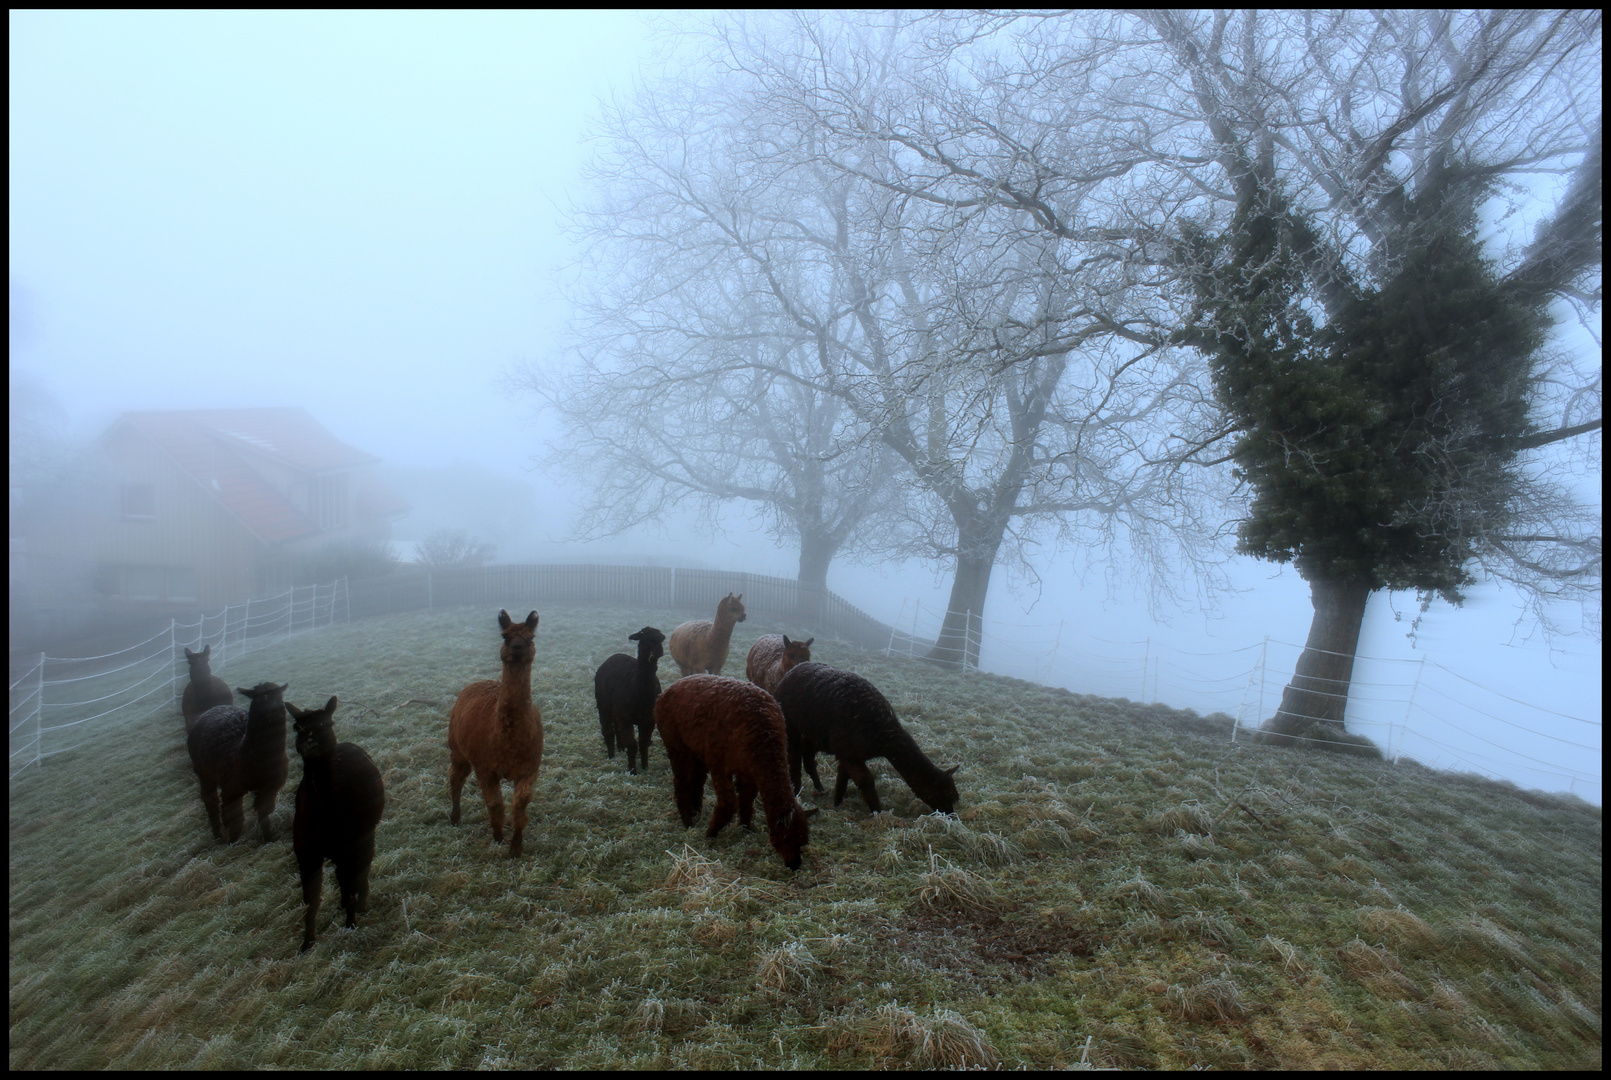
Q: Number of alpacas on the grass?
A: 9